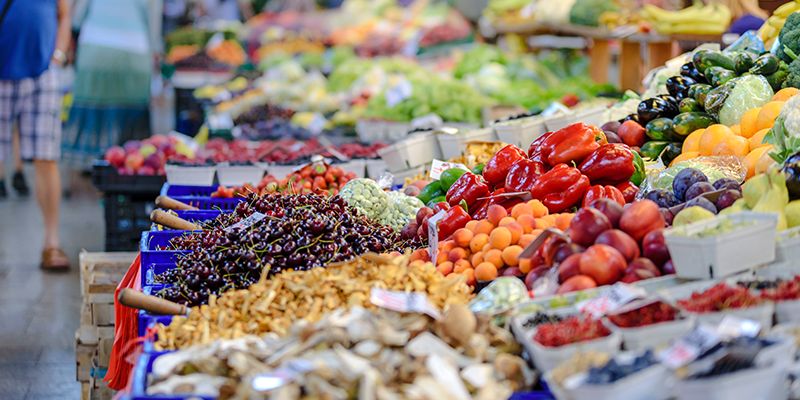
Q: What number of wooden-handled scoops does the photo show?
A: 3